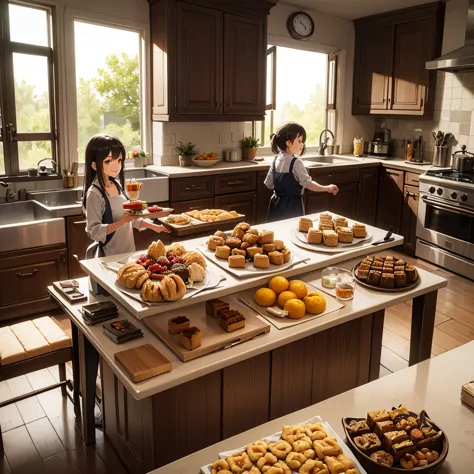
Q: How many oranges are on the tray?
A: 6